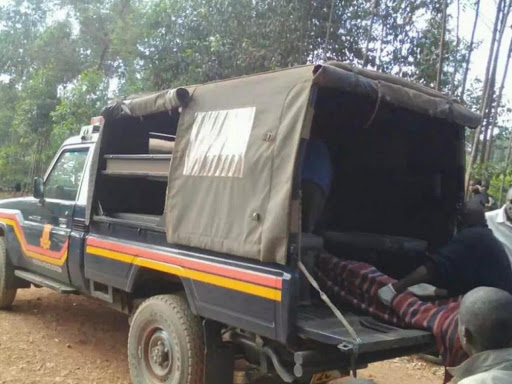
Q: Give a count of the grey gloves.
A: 2